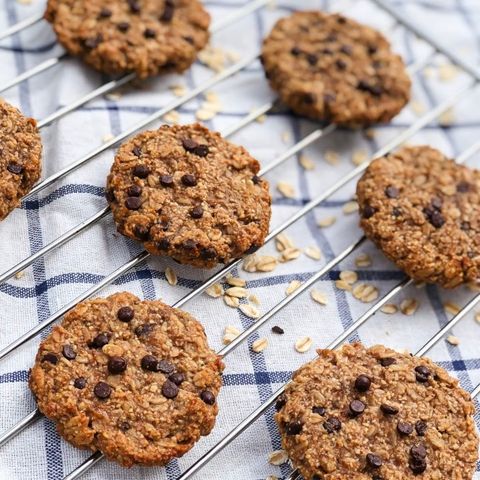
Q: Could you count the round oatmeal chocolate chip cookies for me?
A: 7